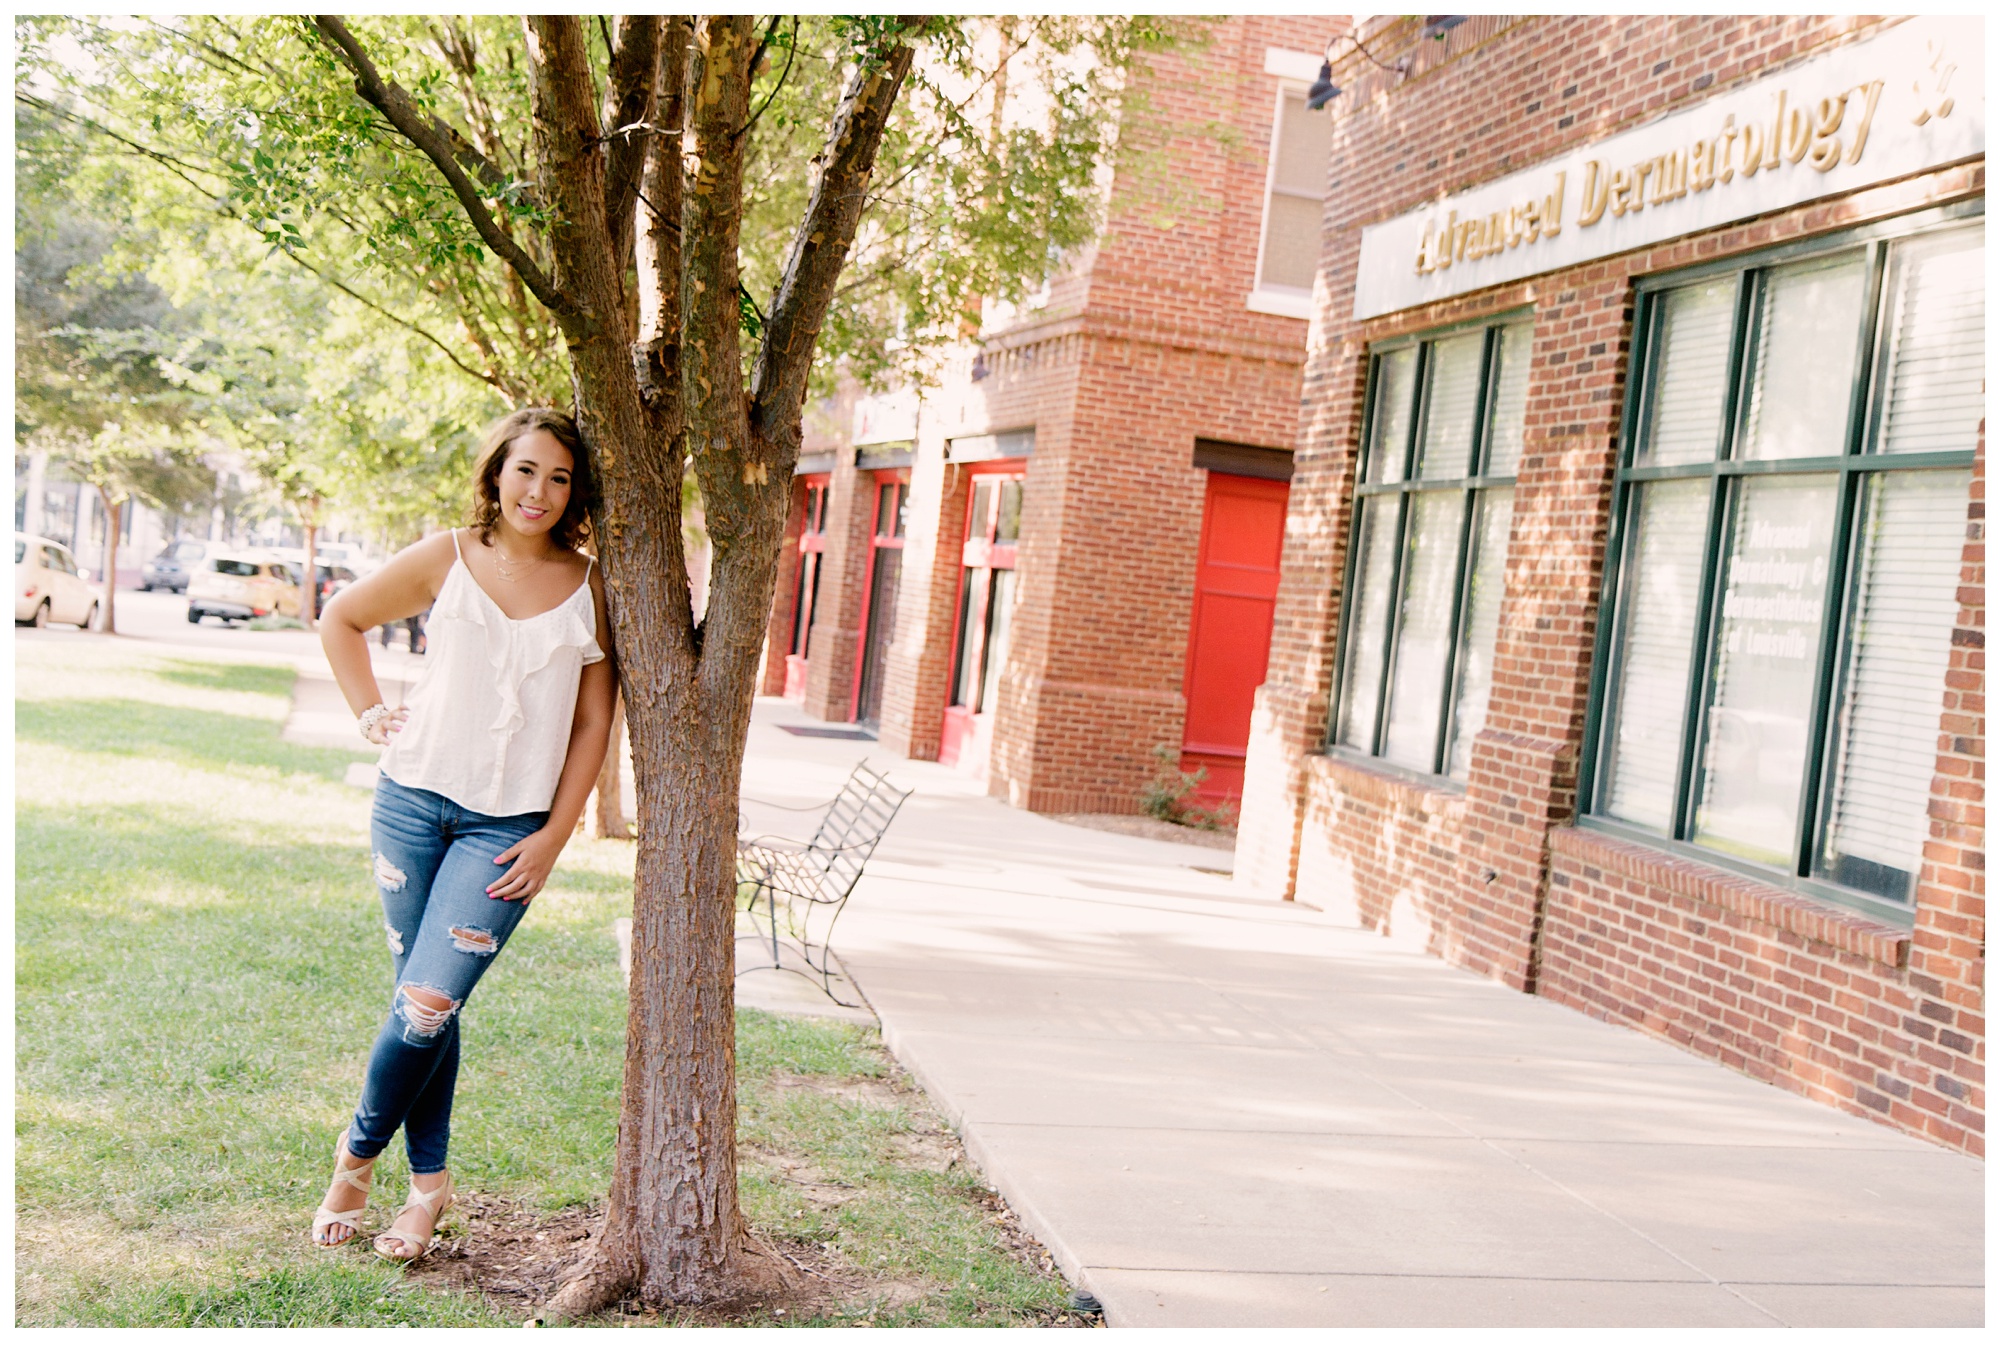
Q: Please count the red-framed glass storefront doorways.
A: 3